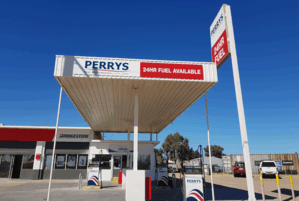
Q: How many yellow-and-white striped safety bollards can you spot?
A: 3